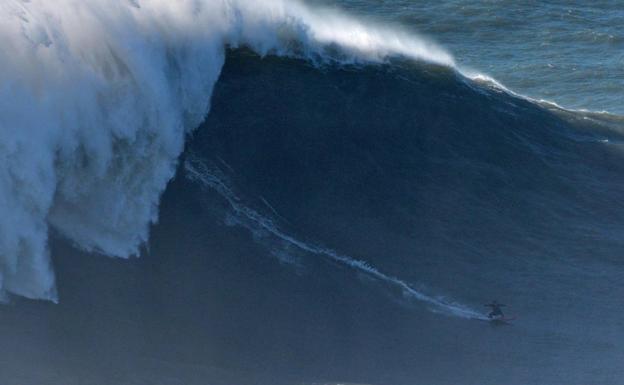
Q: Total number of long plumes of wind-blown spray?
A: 1